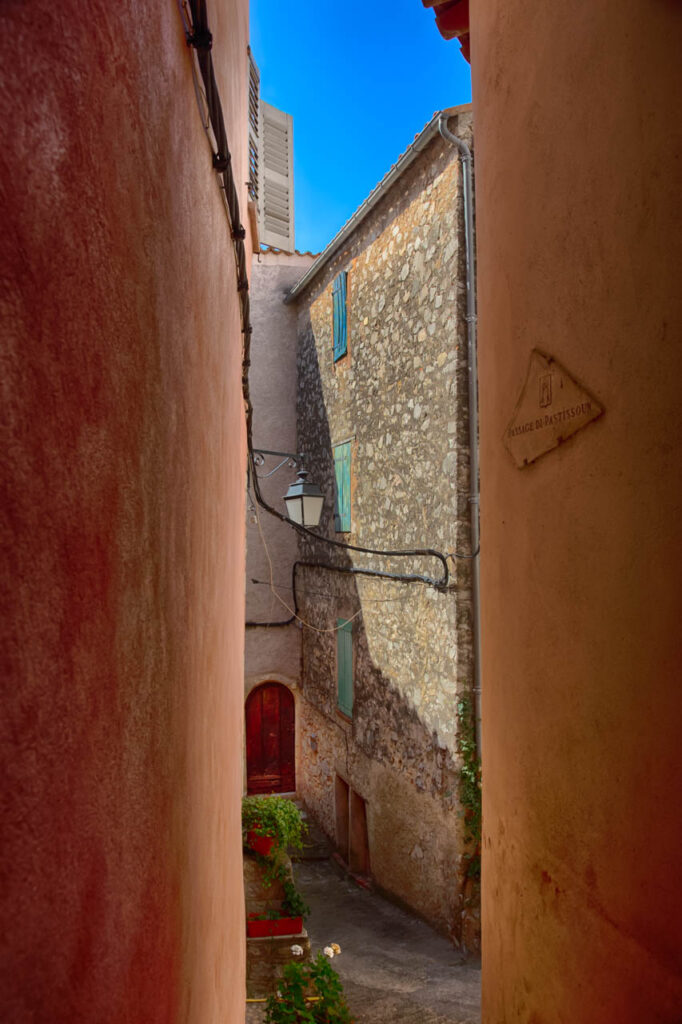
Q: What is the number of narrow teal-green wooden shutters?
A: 3